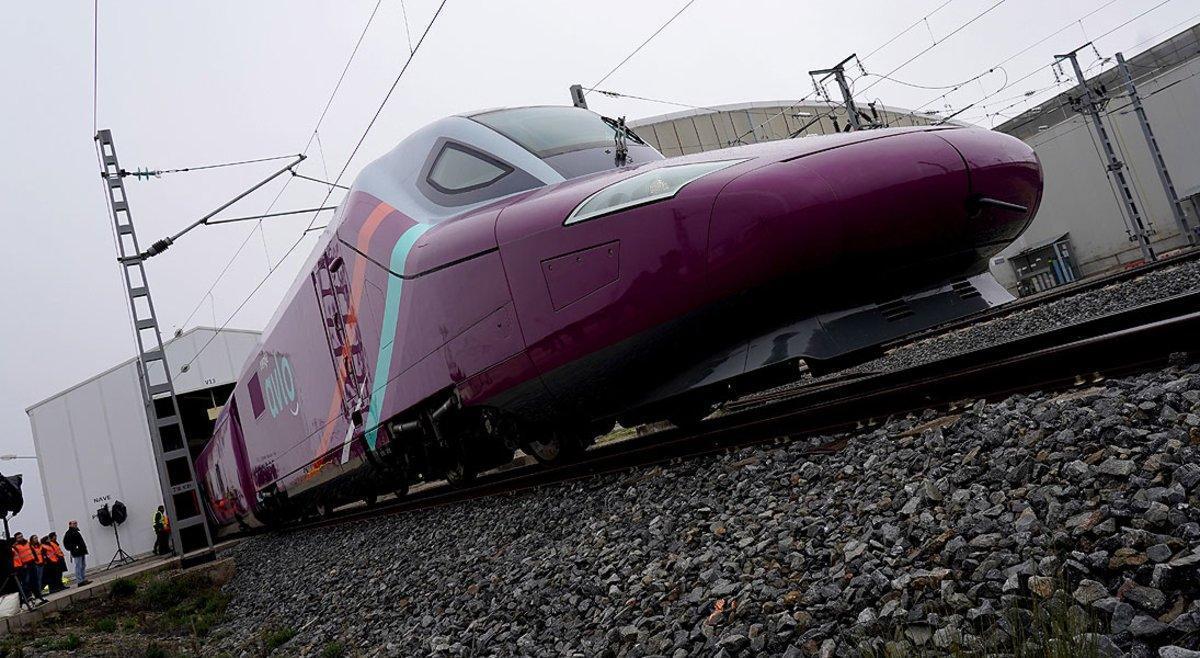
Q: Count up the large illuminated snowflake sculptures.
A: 0